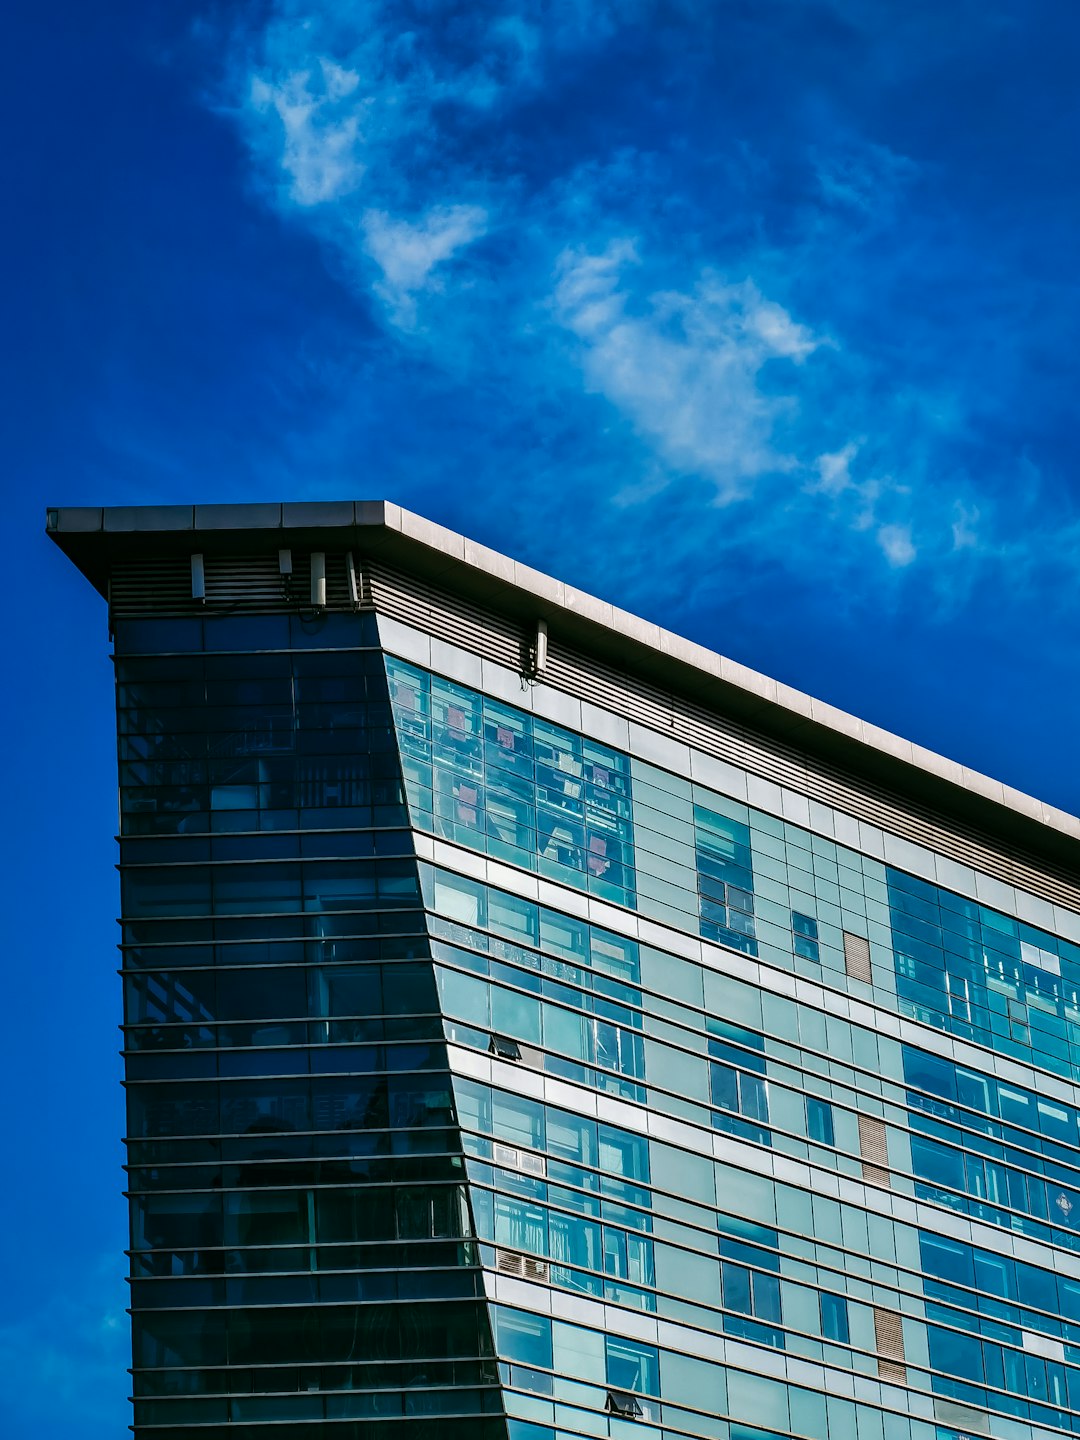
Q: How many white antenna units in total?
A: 5